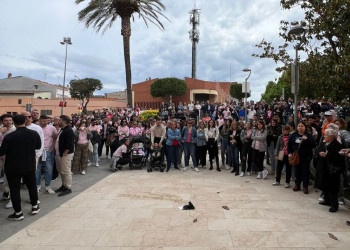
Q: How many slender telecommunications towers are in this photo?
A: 1